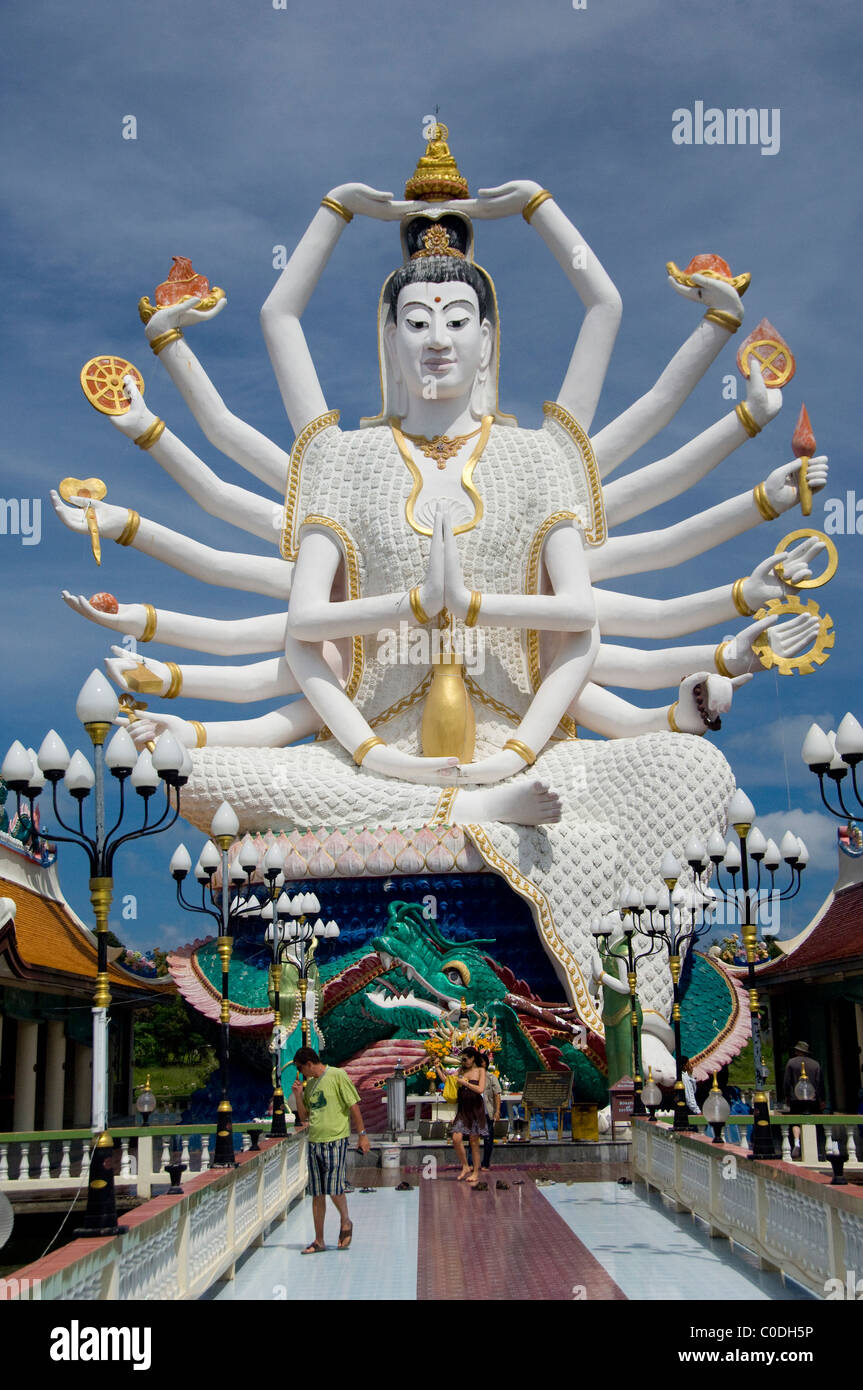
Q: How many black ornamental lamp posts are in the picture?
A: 8